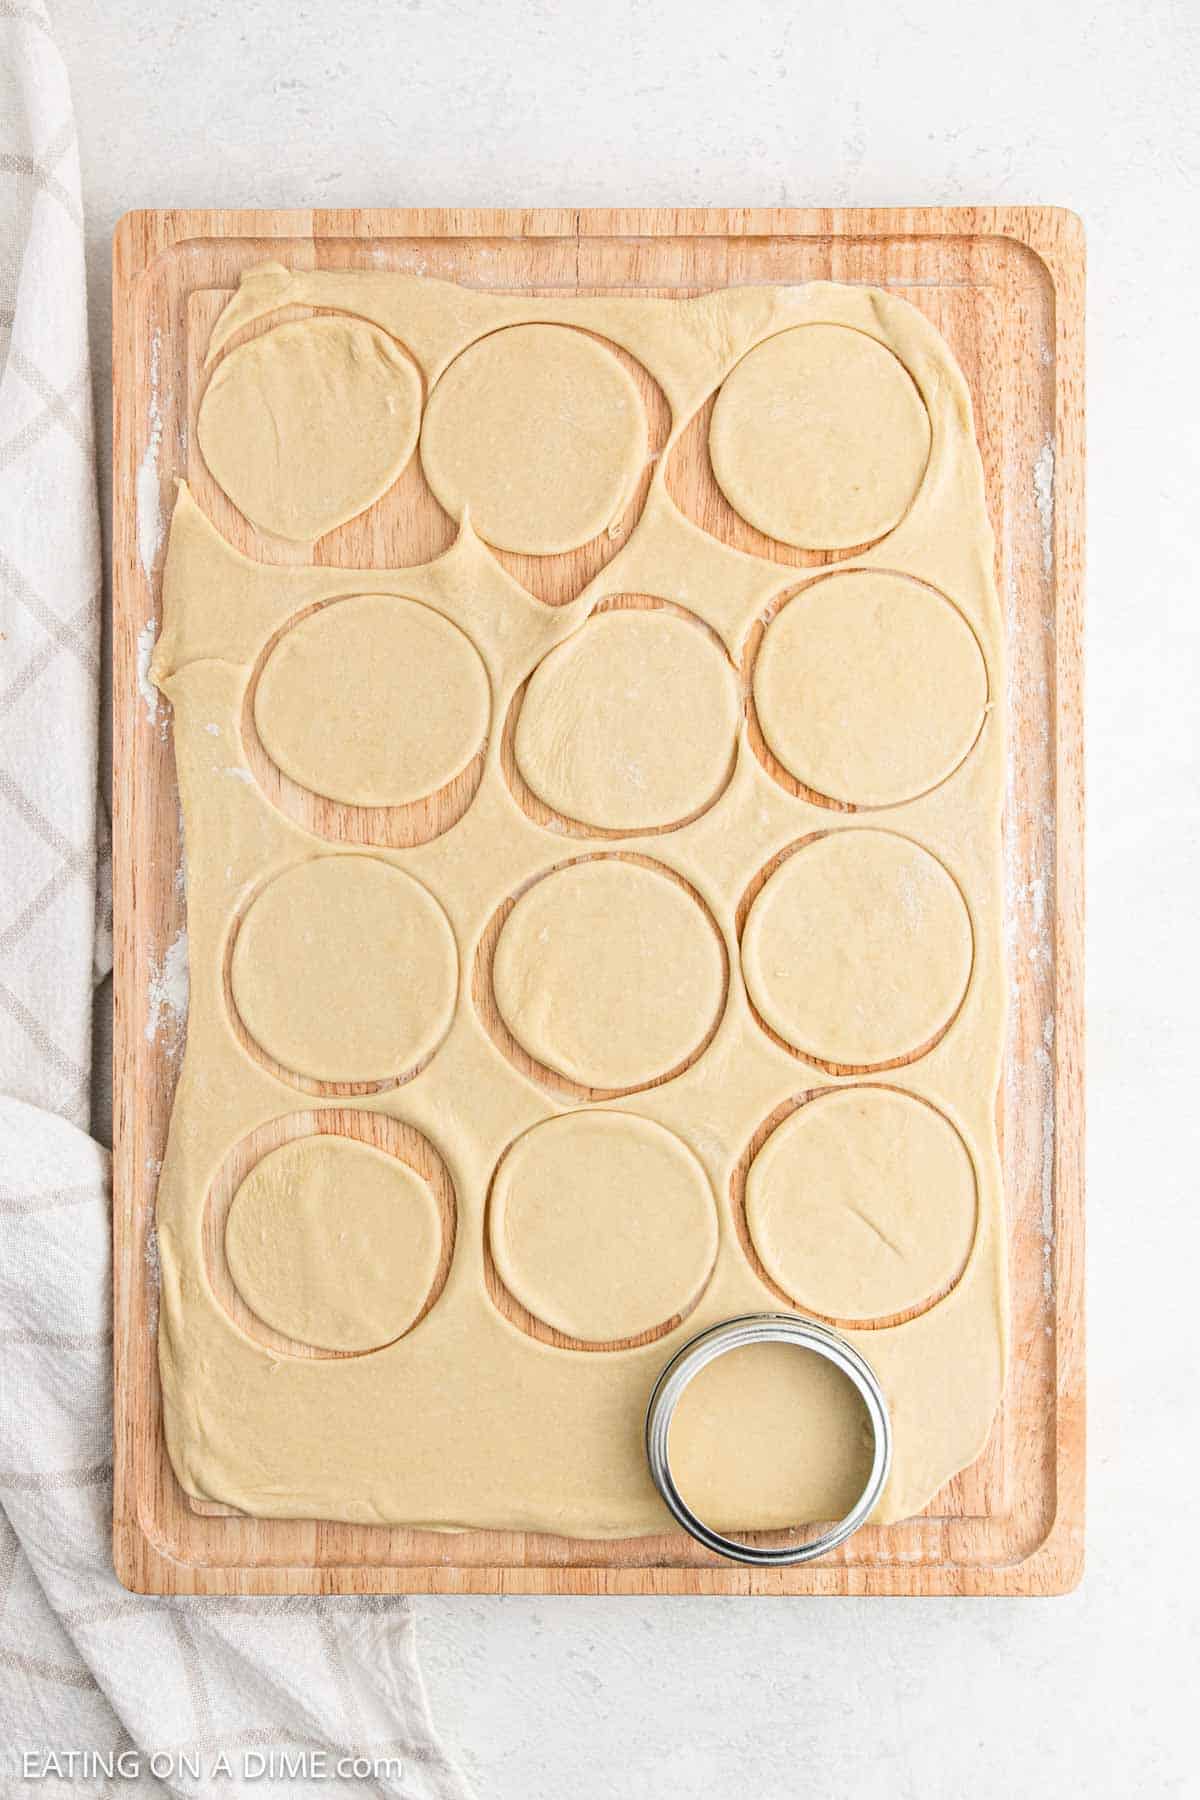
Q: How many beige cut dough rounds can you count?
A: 12